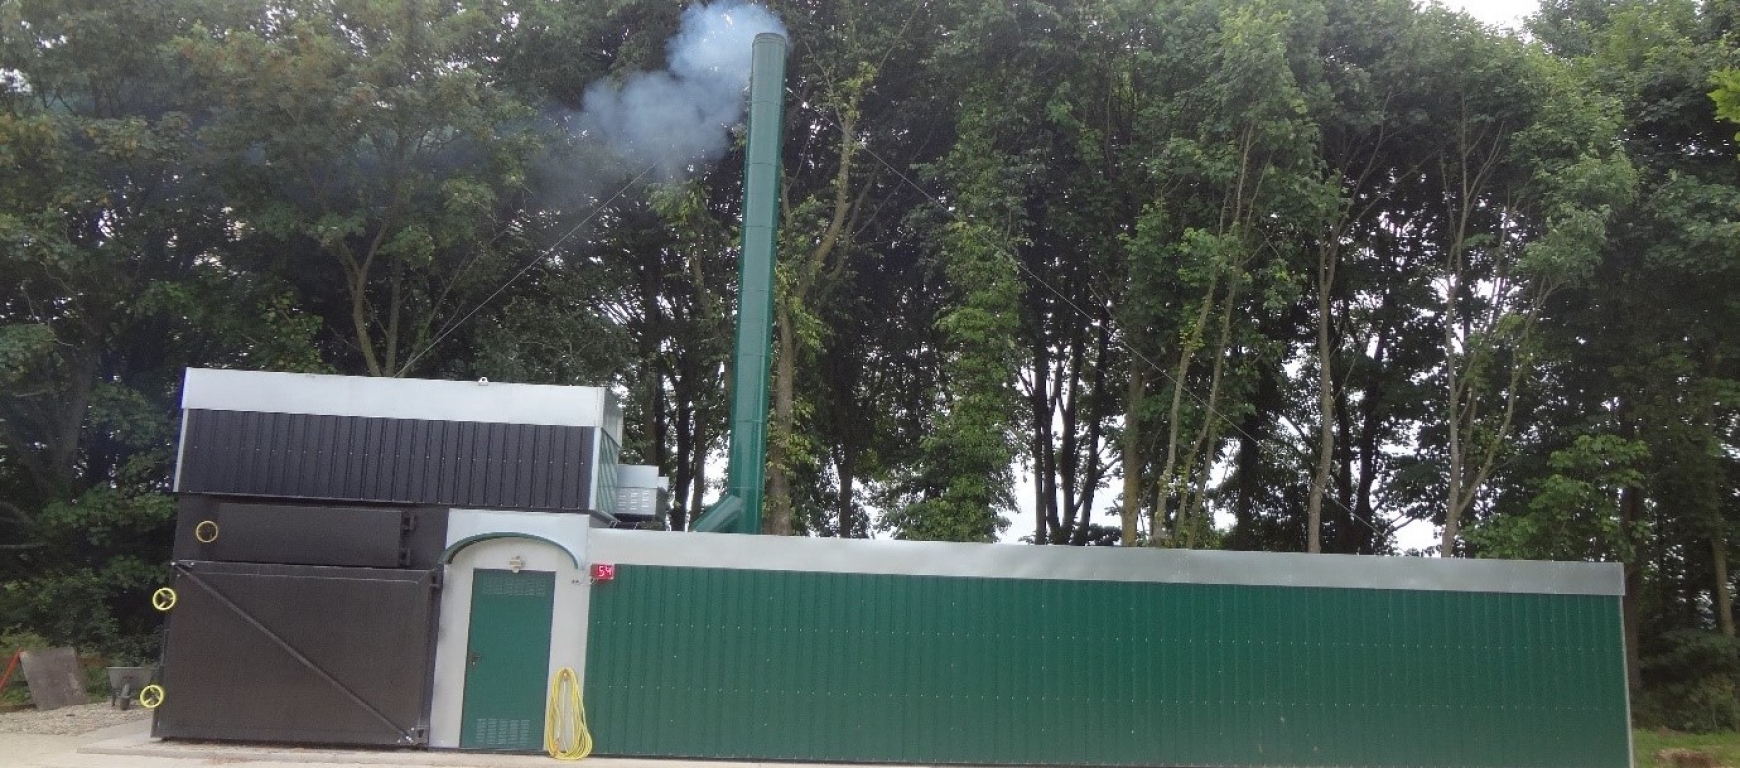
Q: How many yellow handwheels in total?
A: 3